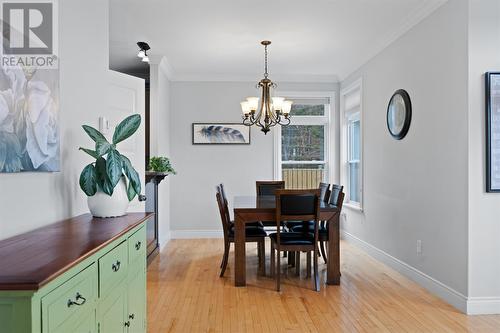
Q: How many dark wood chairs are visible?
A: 6